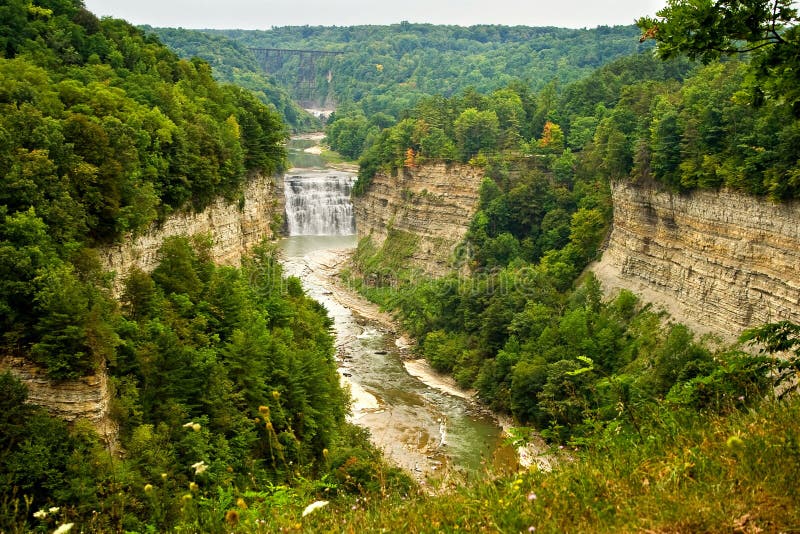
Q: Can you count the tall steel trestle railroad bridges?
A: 1